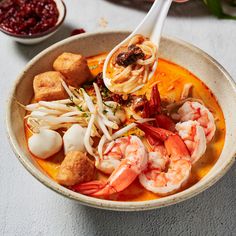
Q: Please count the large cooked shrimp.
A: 4